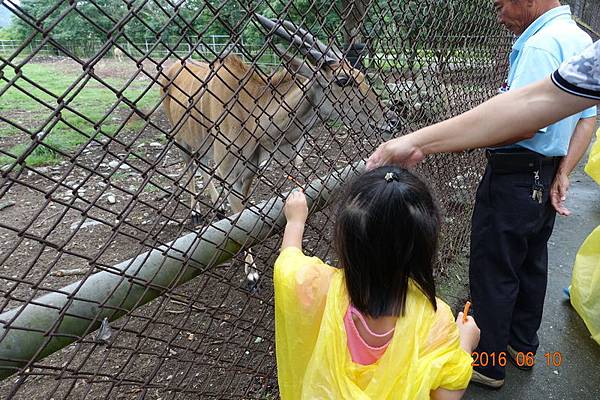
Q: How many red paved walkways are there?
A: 0